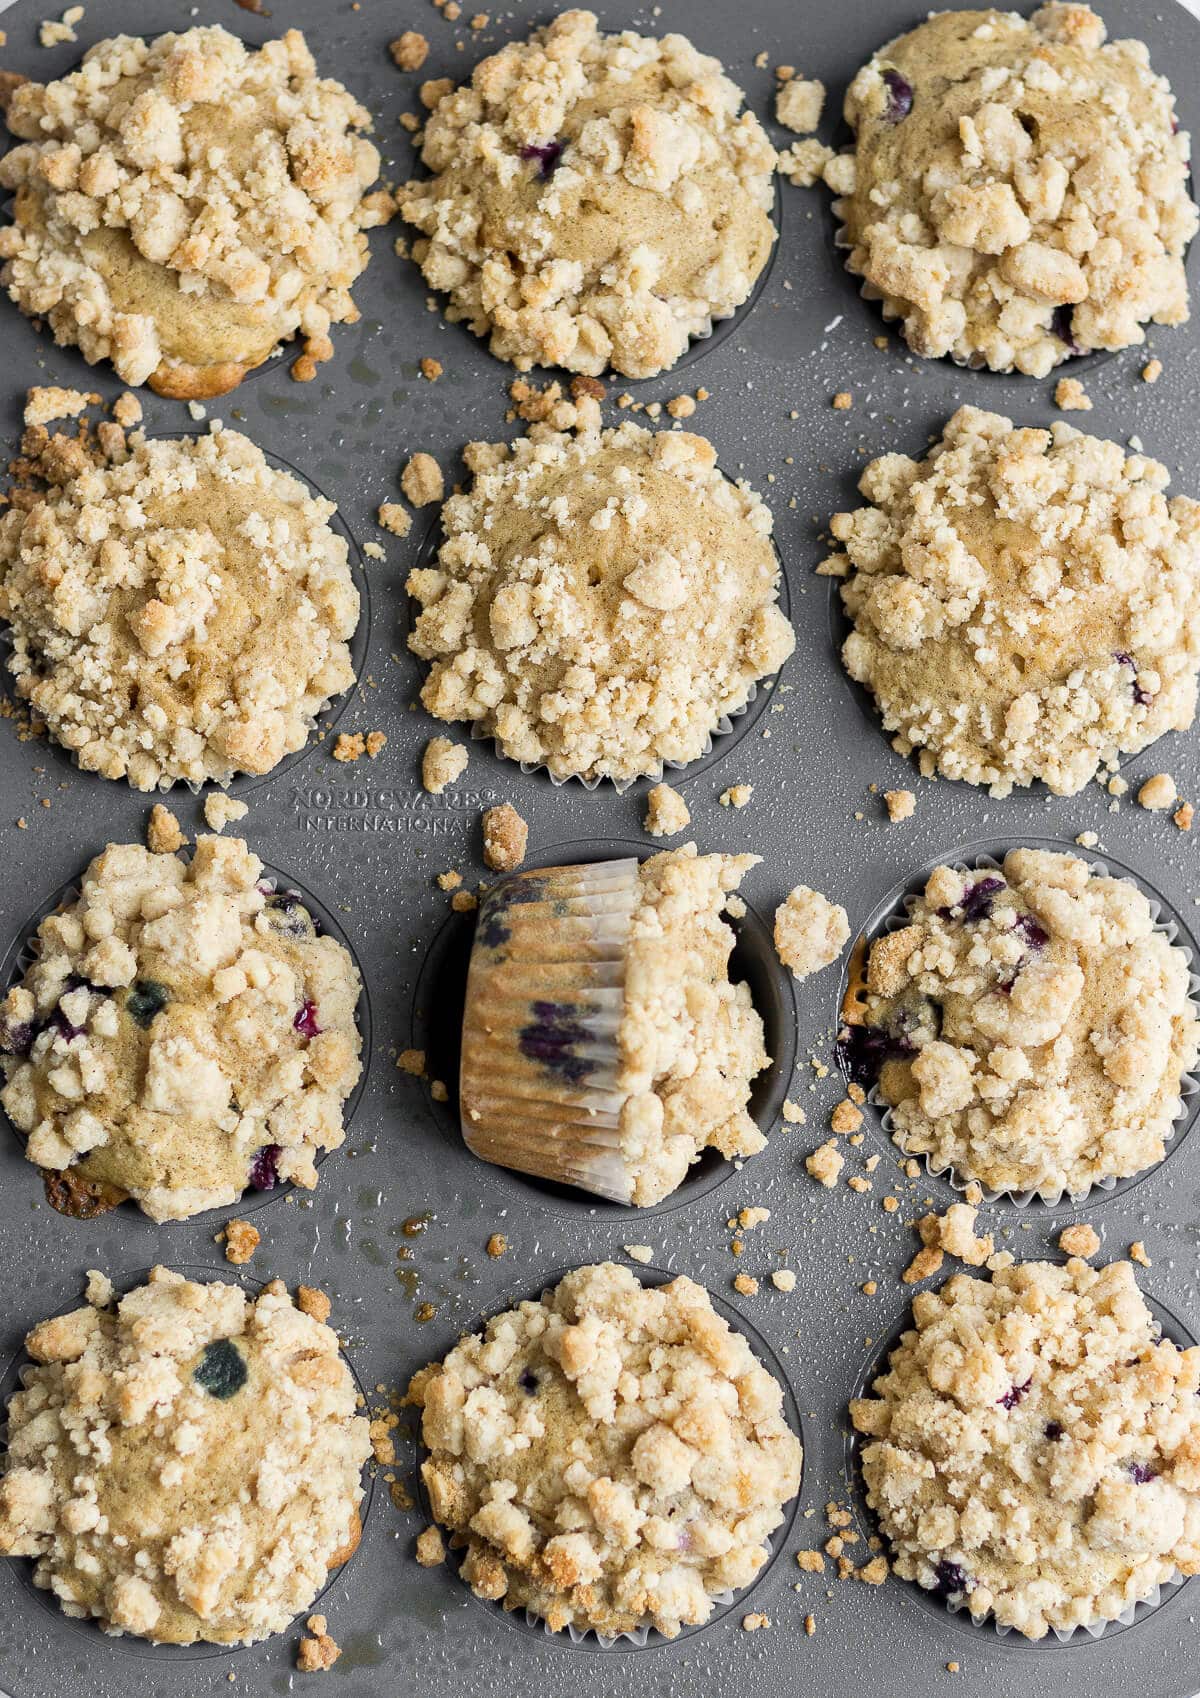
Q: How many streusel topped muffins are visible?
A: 12